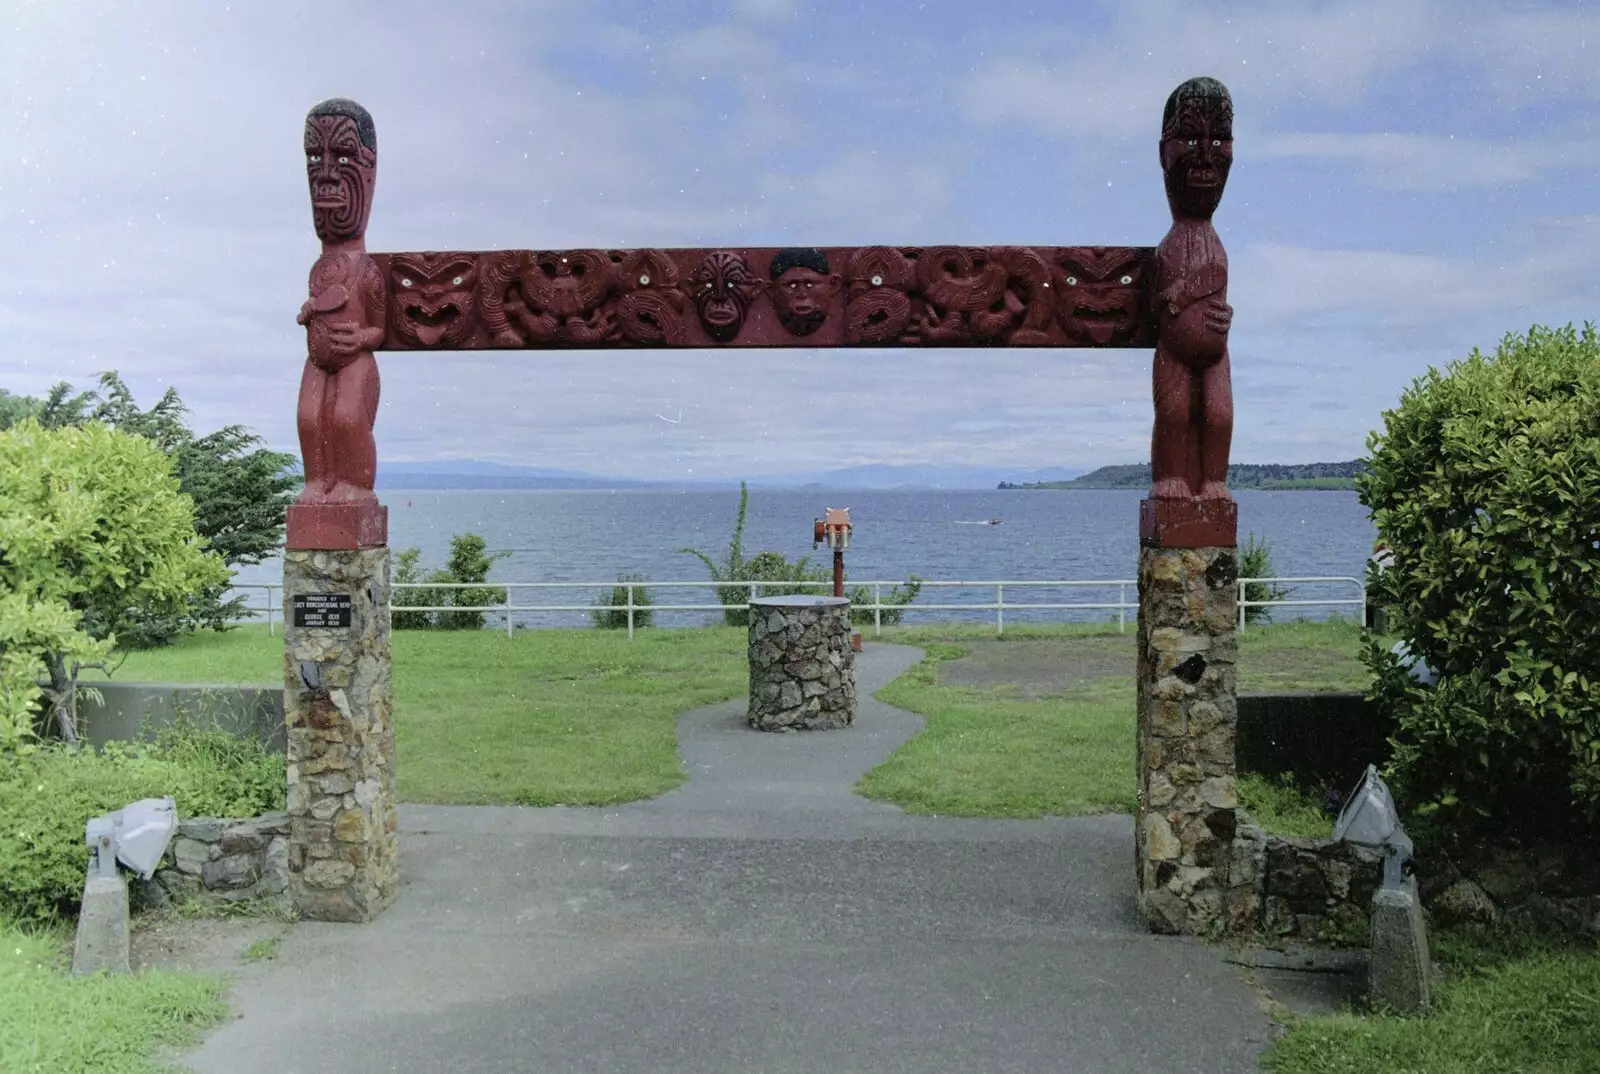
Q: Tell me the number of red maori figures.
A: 2